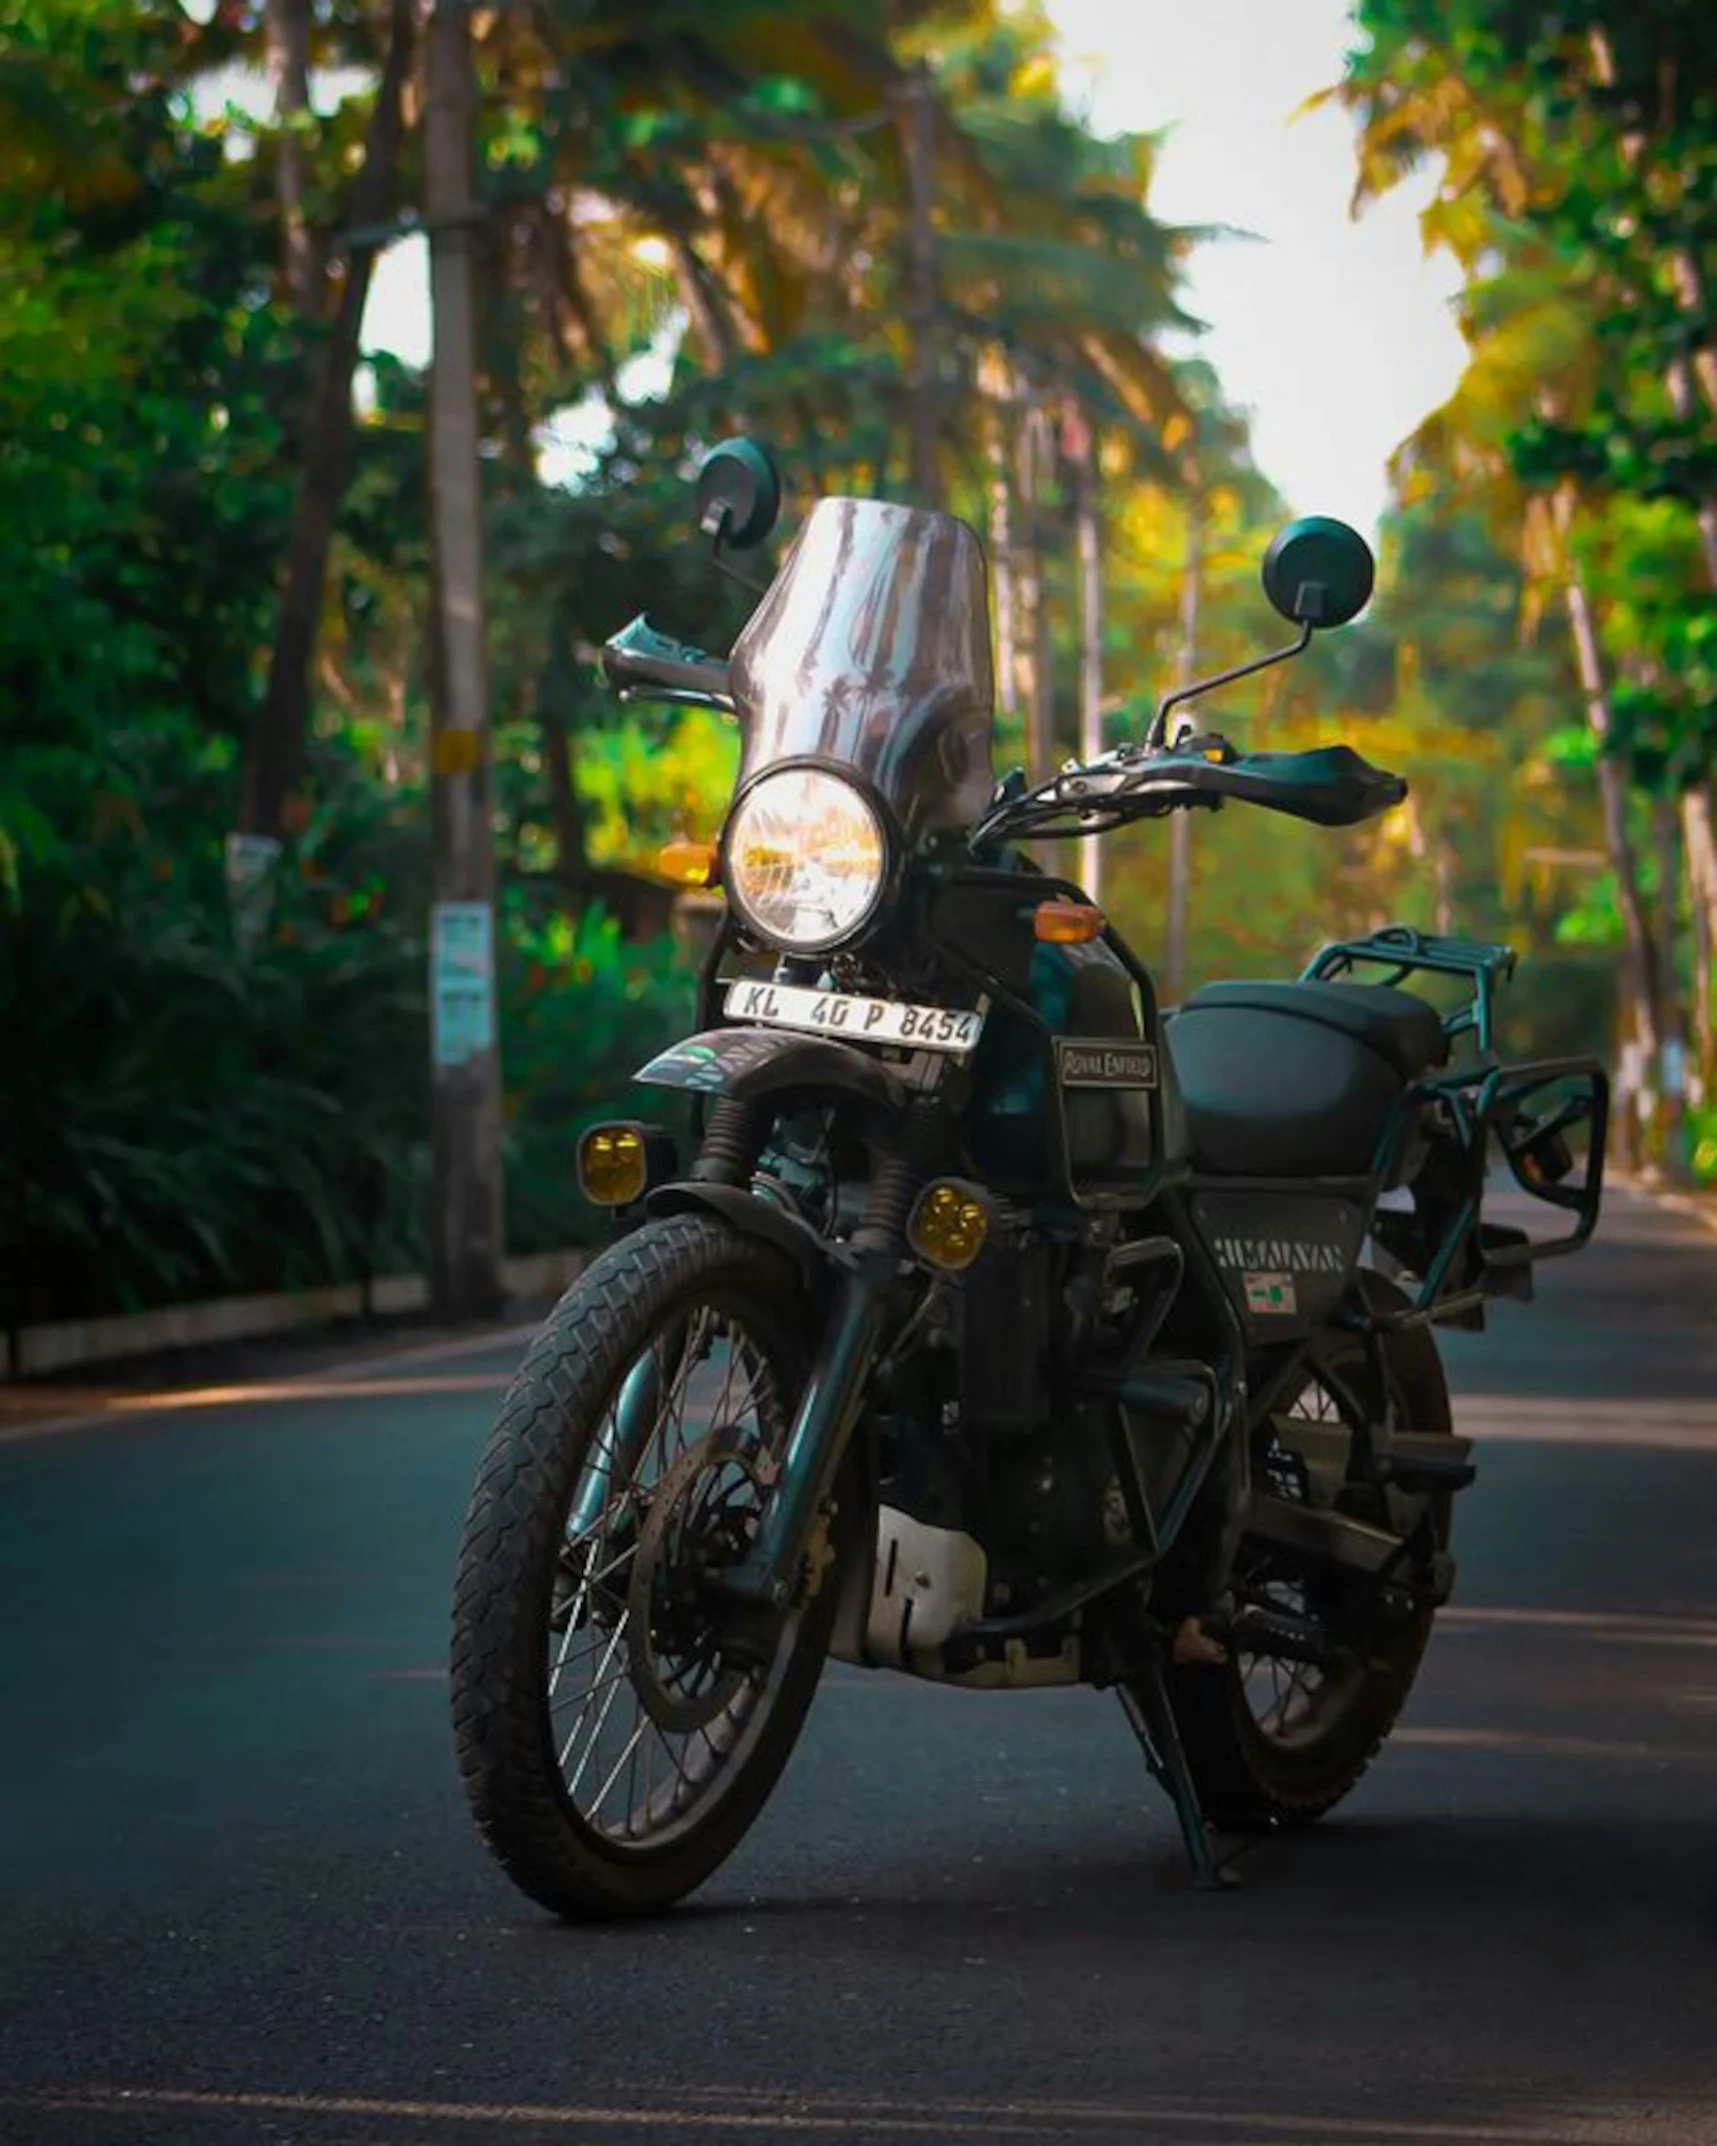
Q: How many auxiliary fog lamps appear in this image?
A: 2